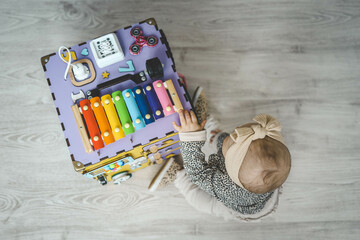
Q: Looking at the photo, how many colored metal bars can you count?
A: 8